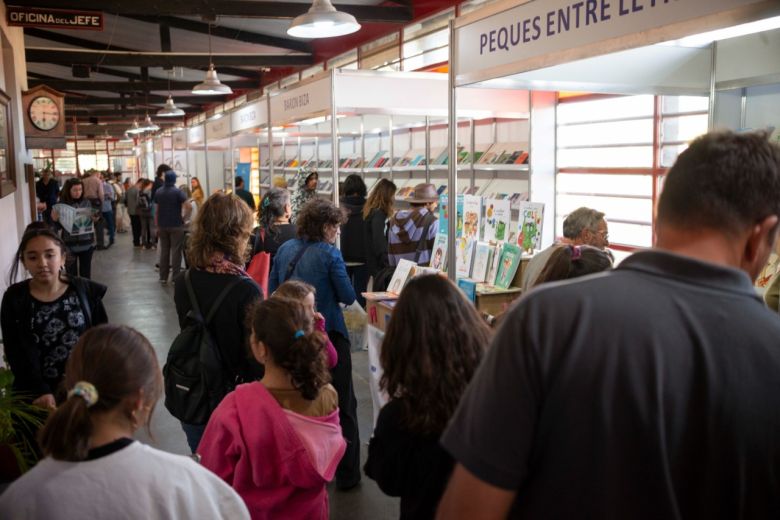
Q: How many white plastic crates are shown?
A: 0